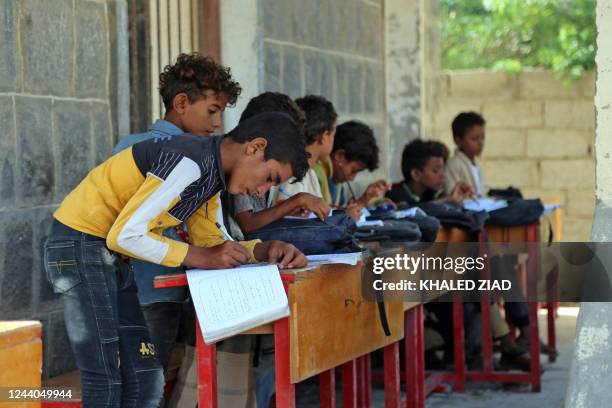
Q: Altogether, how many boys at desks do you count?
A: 7